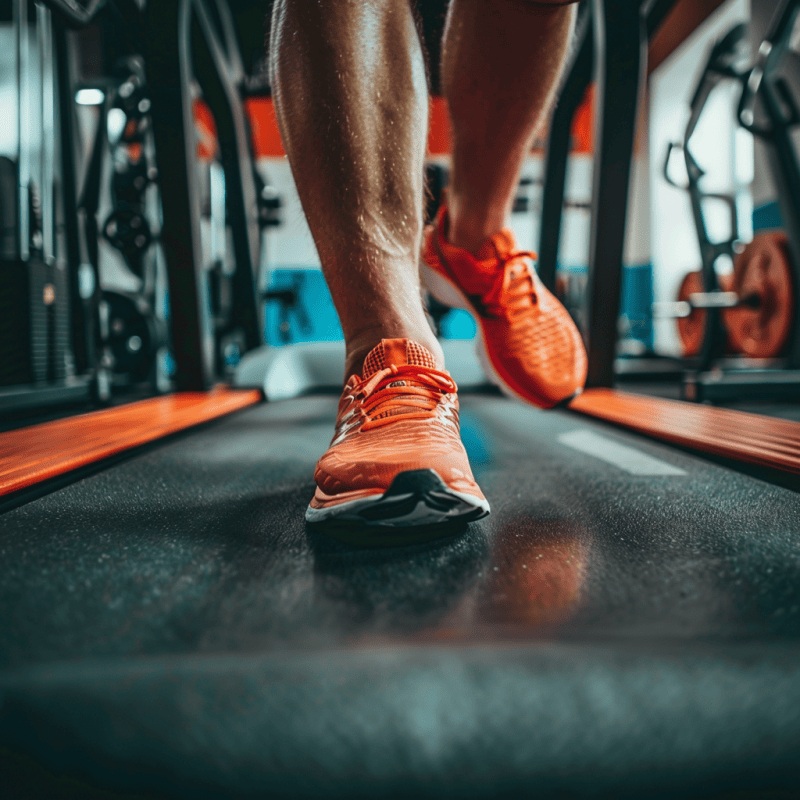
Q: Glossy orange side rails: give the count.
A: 2